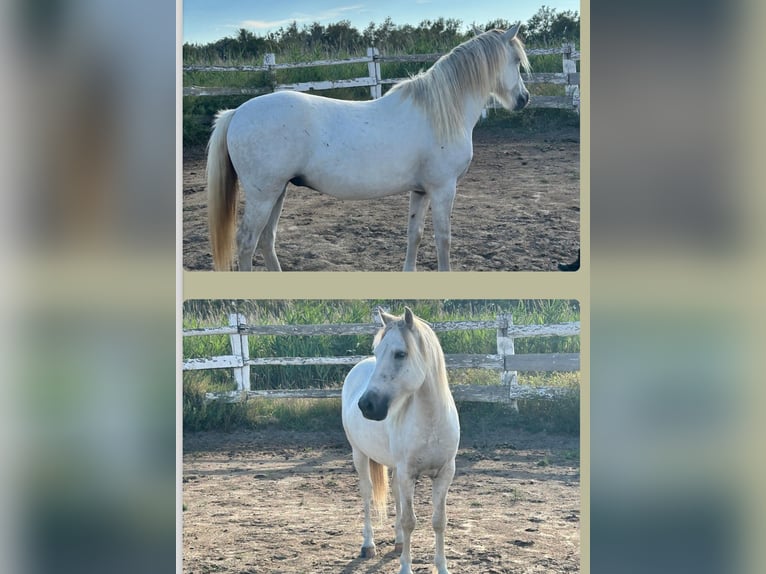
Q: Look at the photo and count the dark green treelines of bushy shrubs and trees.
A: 1